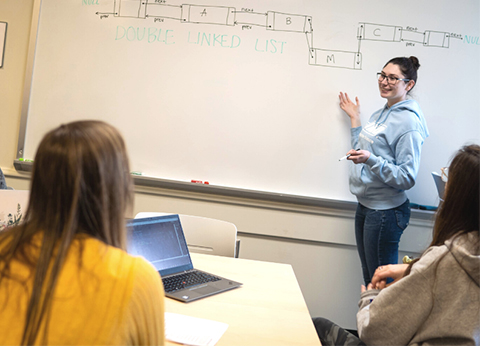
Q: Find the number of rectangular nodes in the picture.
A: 6